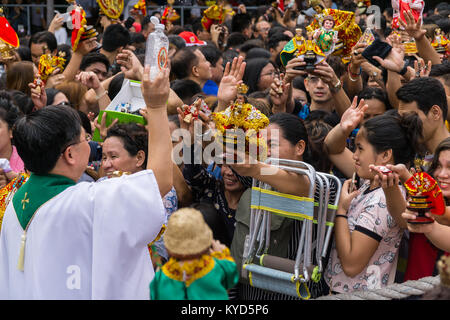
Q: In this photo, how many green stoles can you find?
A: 1